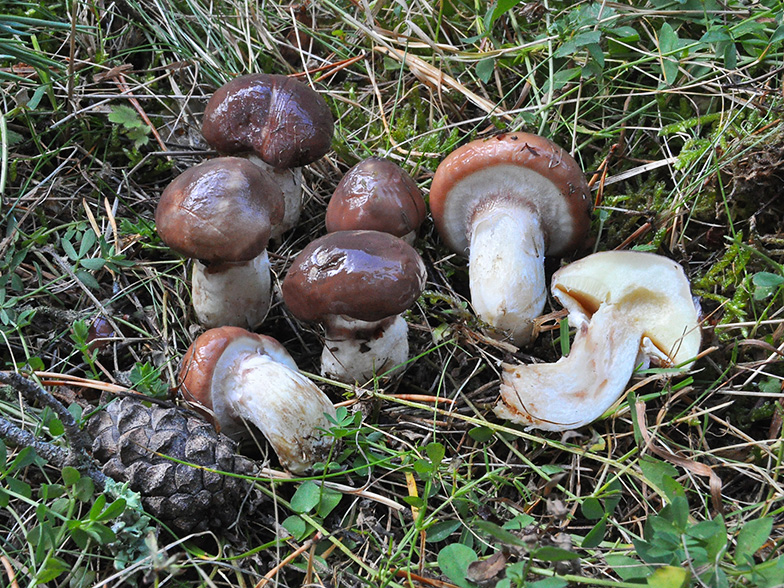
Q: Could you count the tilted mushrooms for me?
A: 3